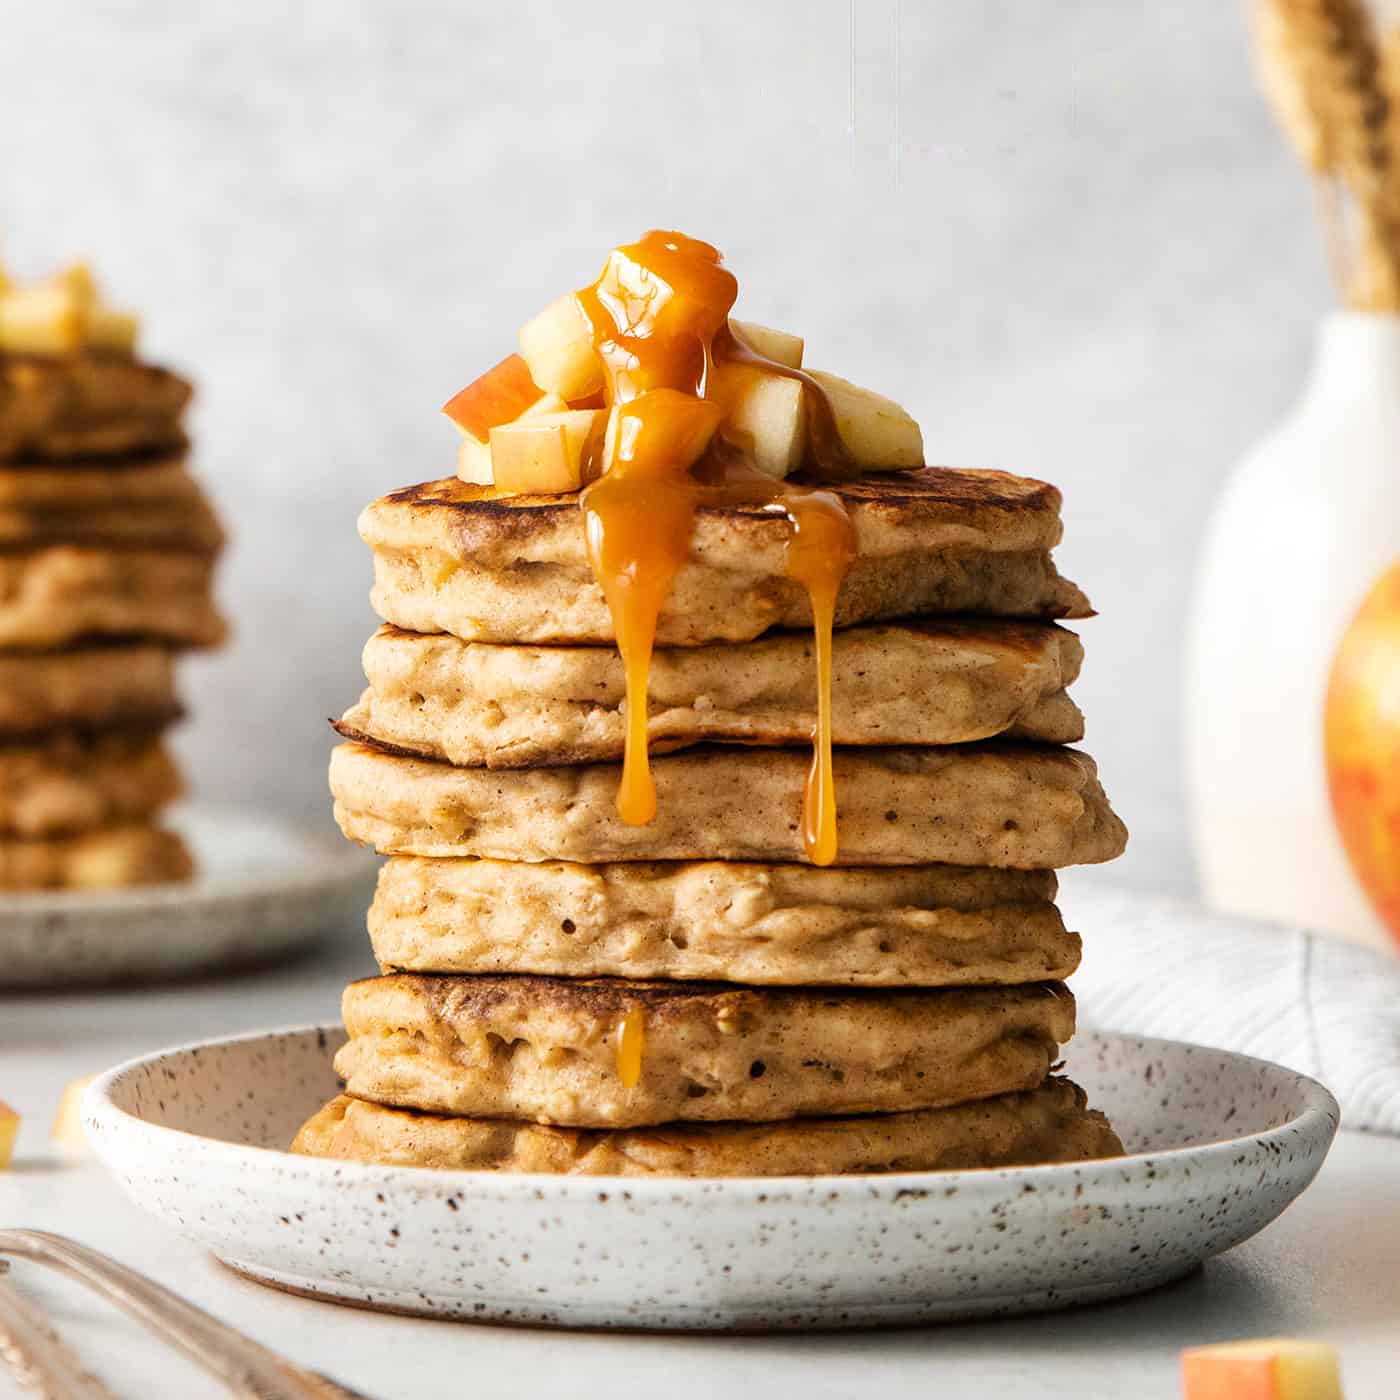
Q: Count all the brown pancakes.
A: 12